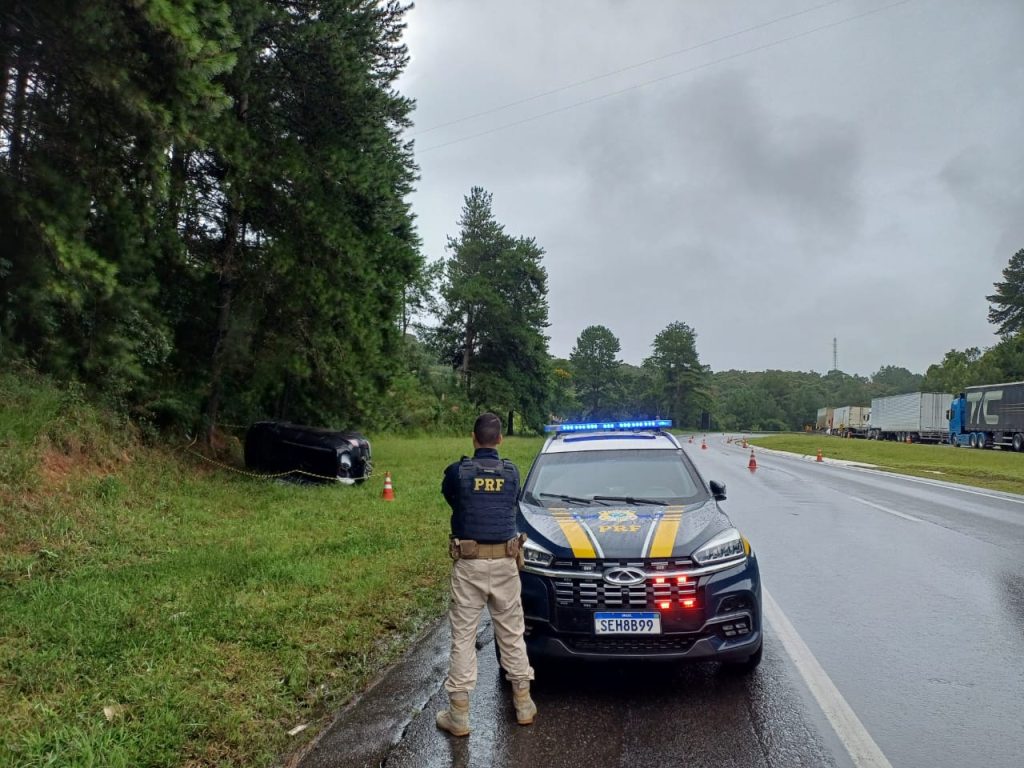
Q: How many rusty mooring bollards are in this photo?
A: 0